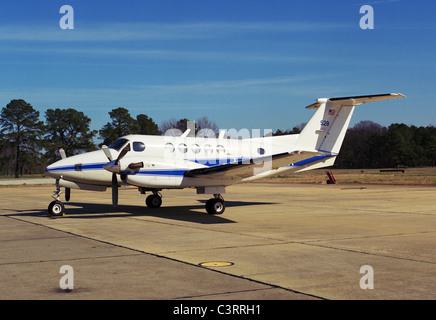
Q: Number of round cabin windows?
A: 6